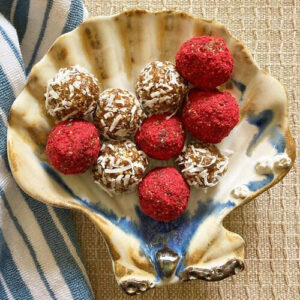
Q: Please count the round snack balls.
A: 10